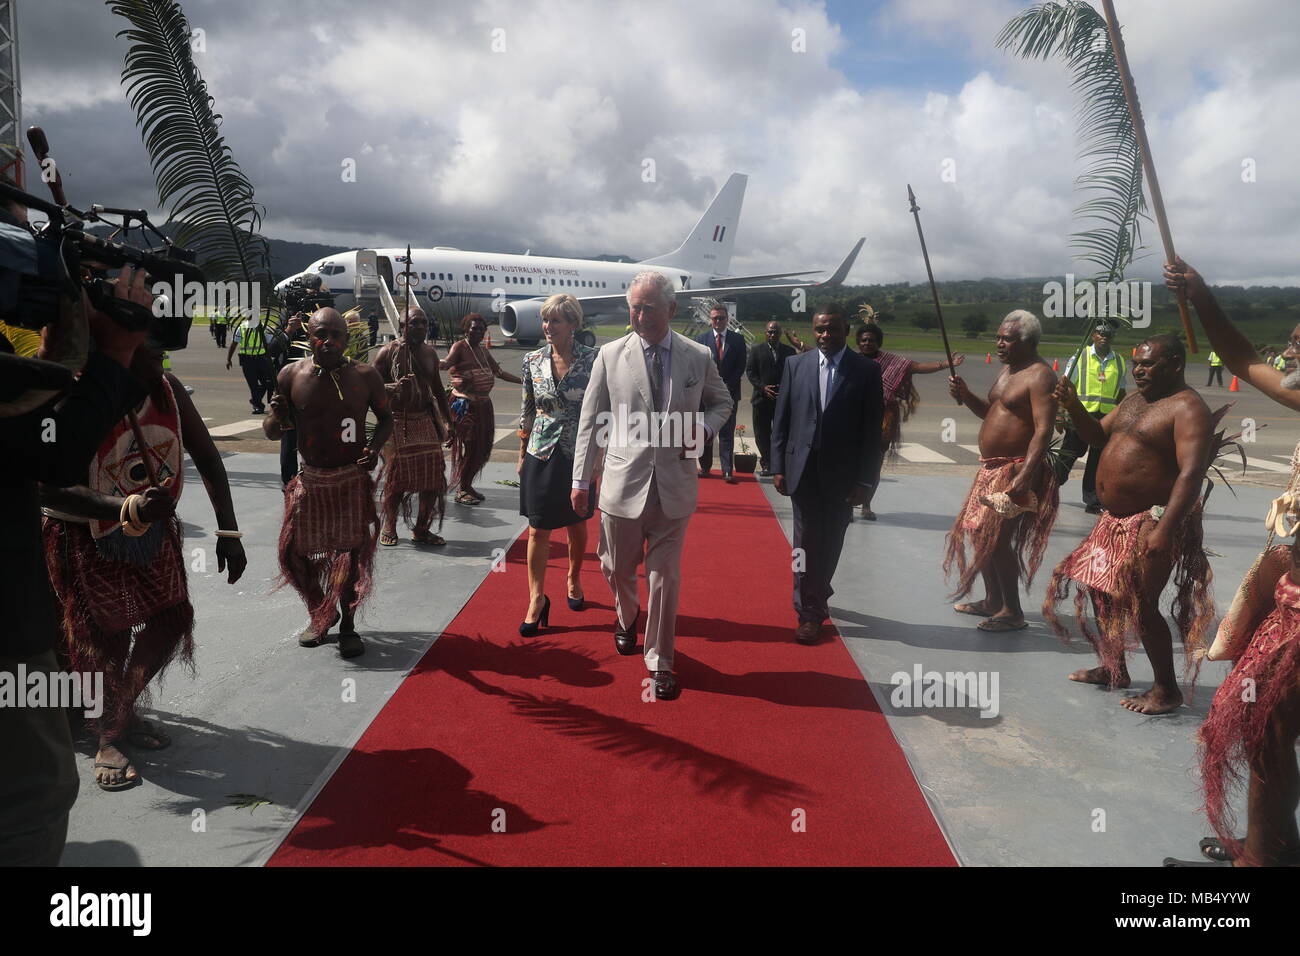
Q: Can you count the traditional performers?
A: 8